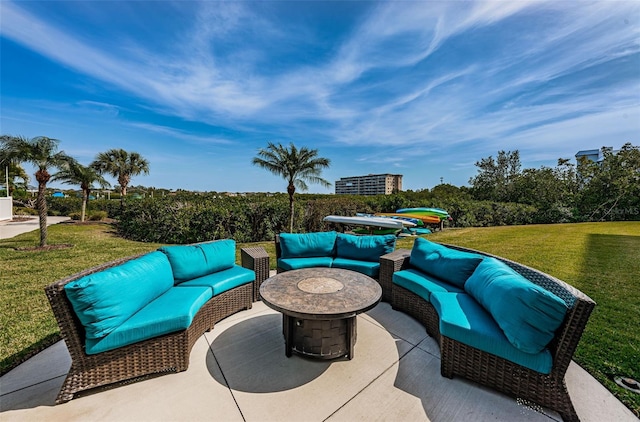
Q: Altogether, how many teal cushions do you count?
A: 12